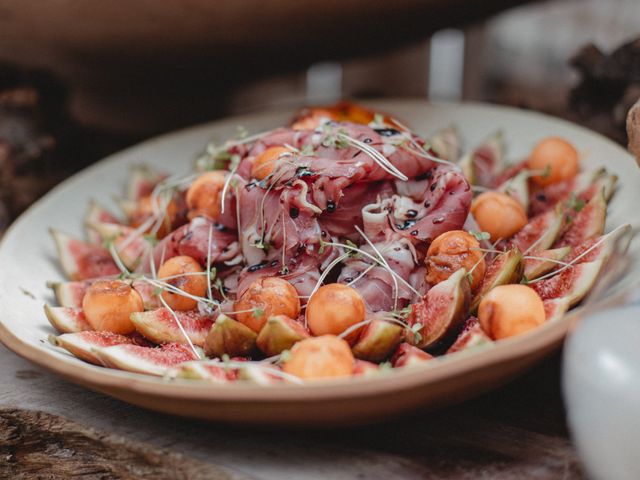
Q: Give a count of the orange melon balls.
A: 12